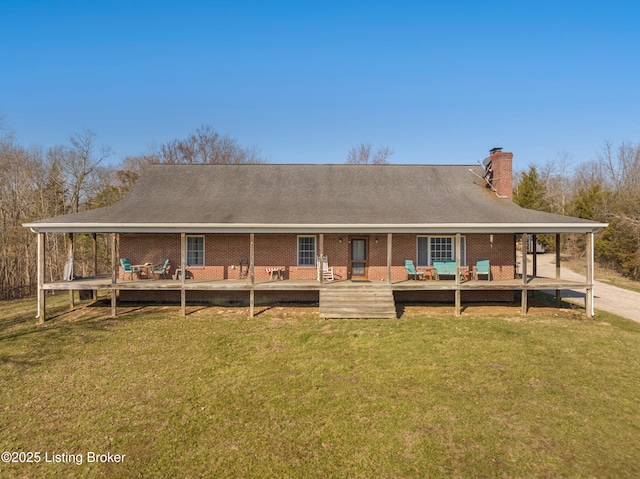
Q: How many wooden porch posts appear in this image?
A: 13